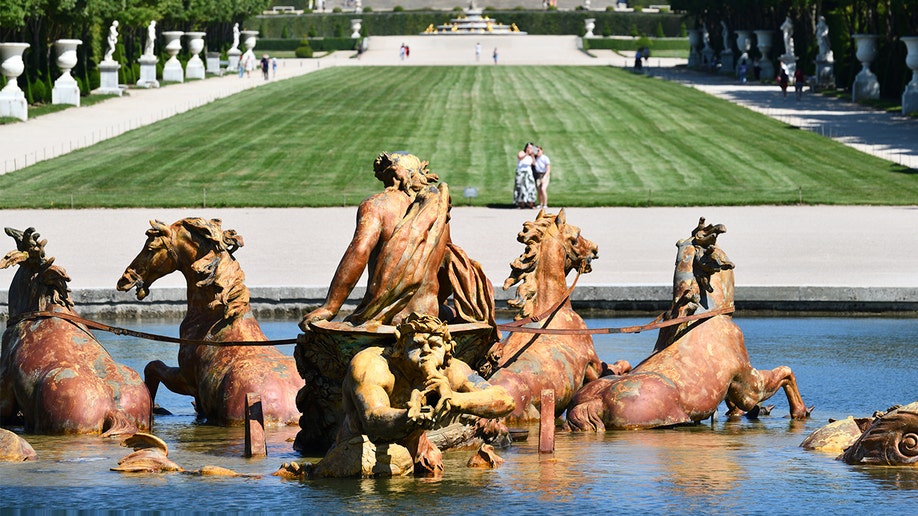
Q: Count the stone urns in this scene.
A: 12